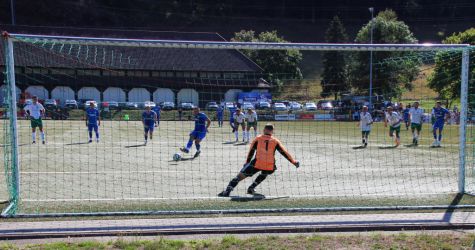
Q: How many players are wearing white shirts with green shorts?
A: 6